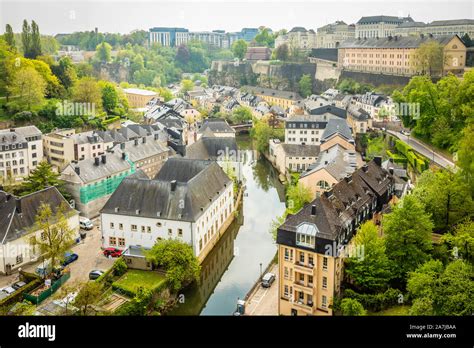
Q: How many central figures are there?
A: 0